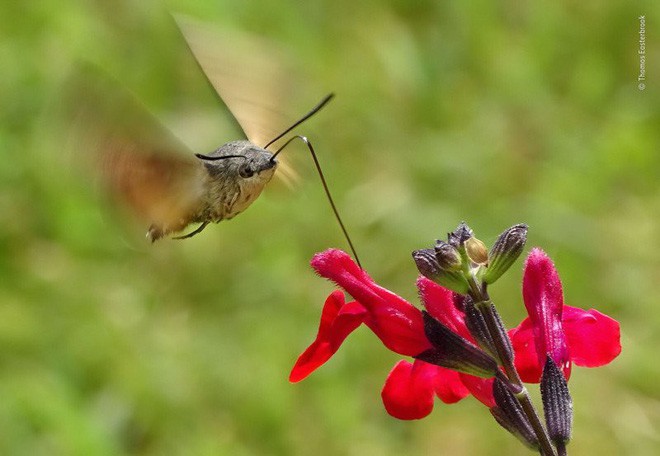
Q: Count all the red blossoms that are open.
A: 3